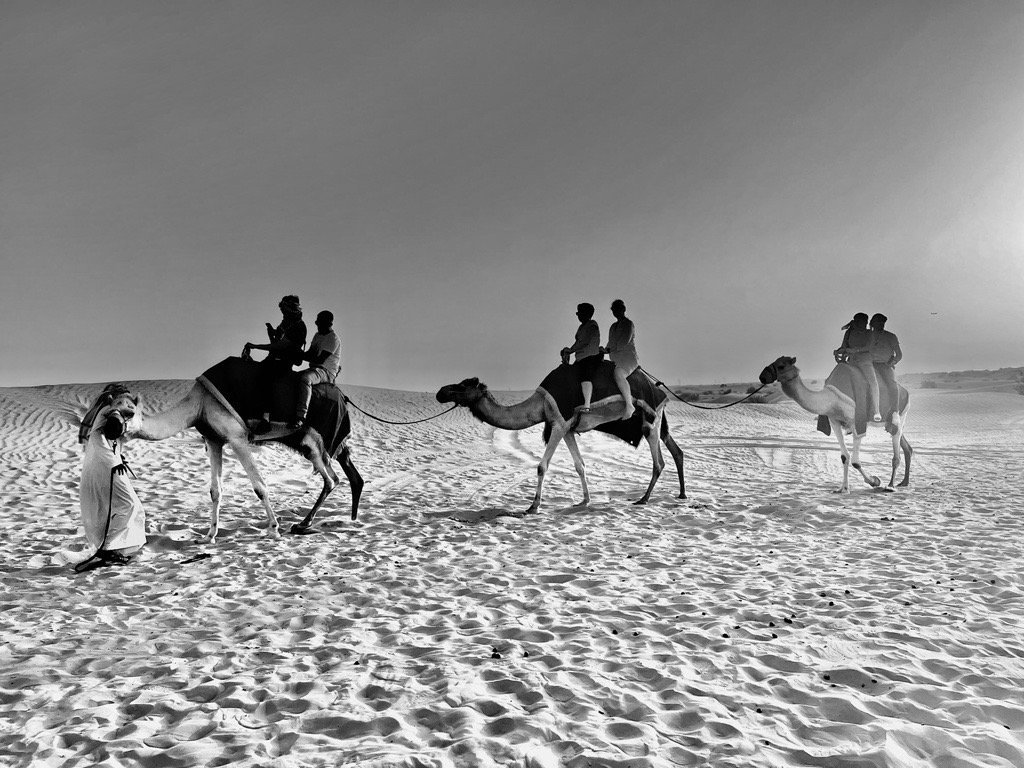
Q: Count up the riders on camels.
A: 6